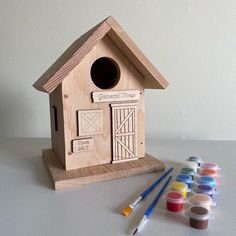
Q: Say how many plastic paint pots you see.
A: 12